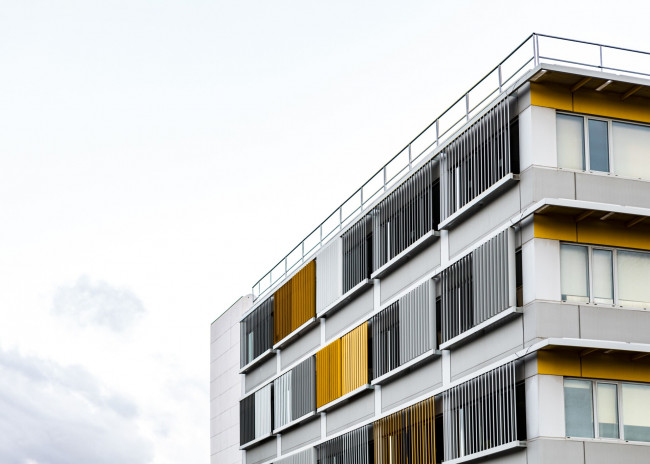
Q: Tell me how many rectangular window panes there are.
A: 9